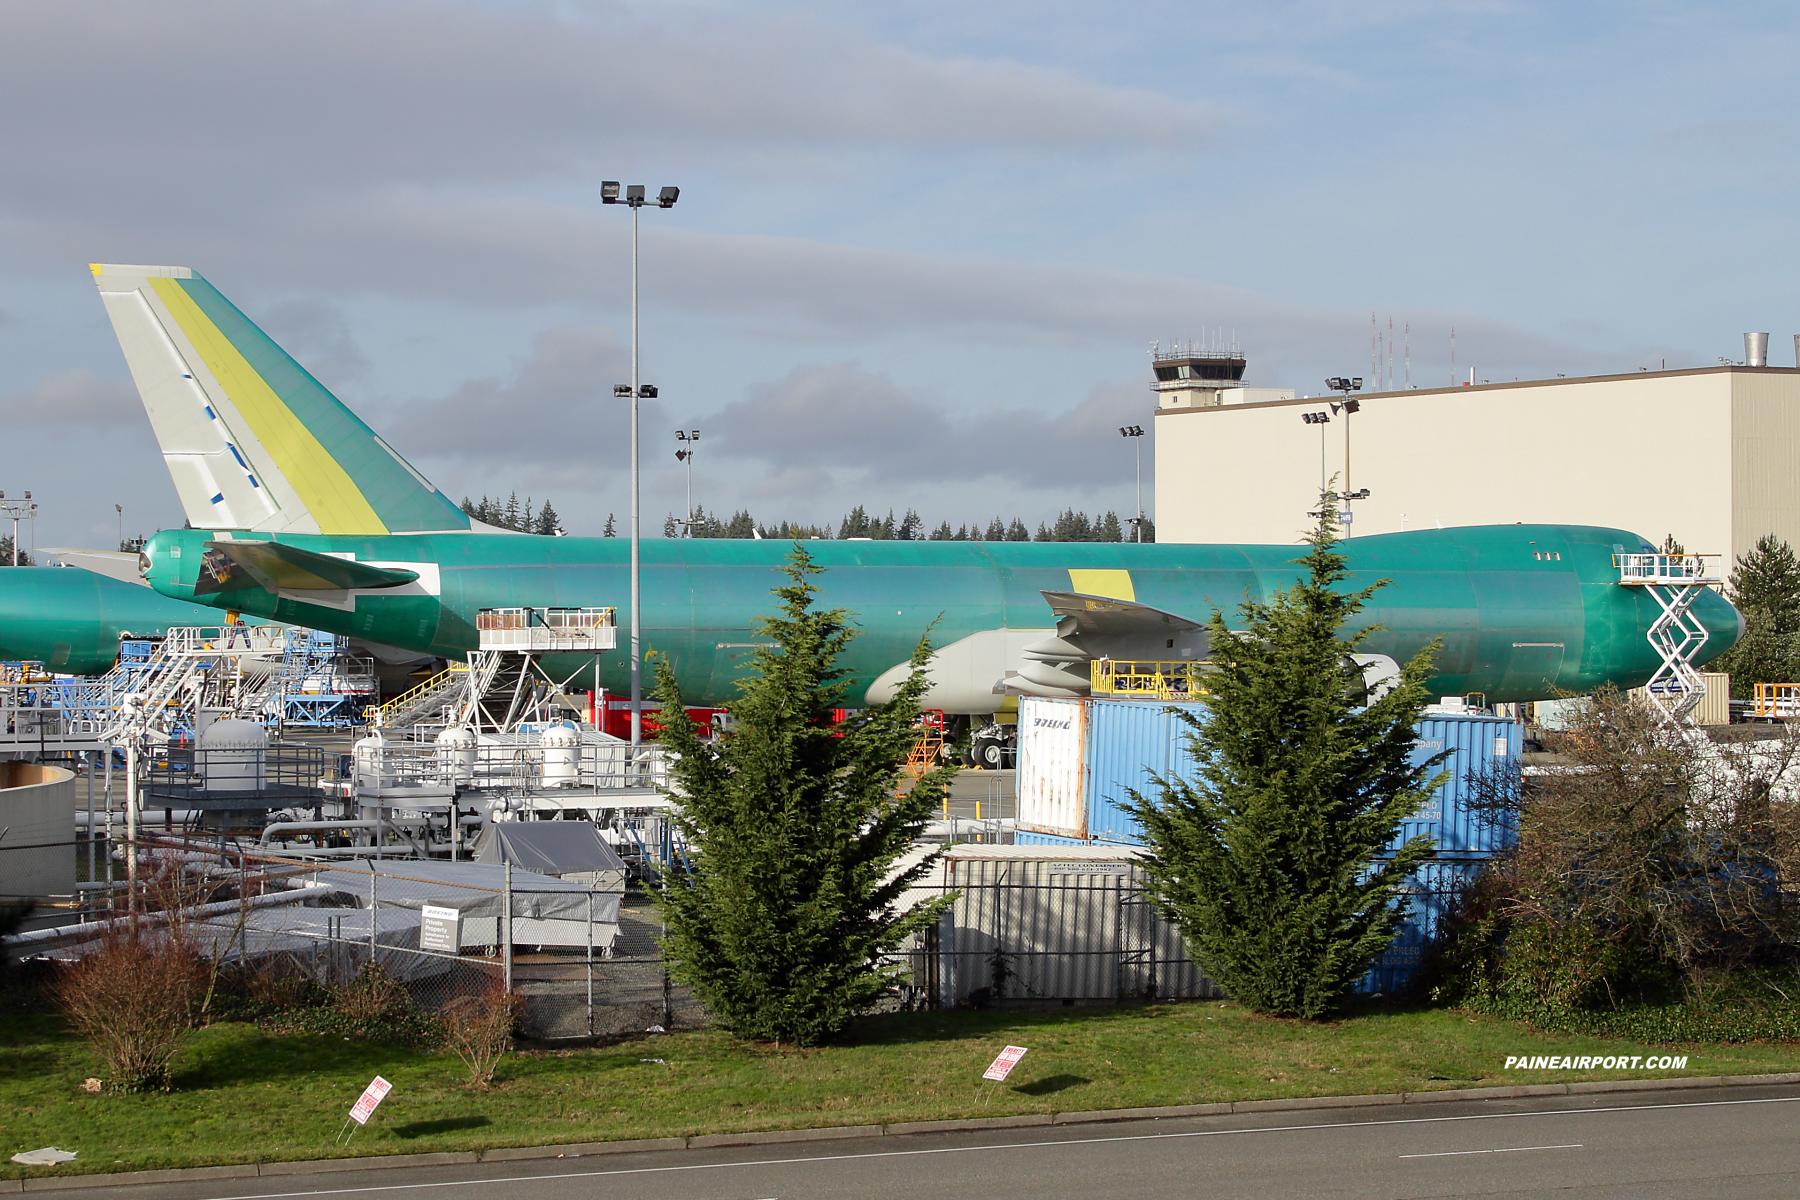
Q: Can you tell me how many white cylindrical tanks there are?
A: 4